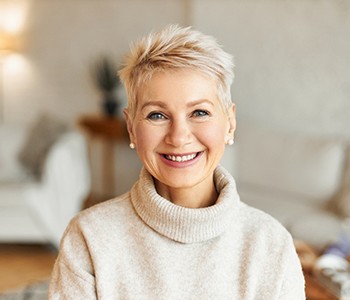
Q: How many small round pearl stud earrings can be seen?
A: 2